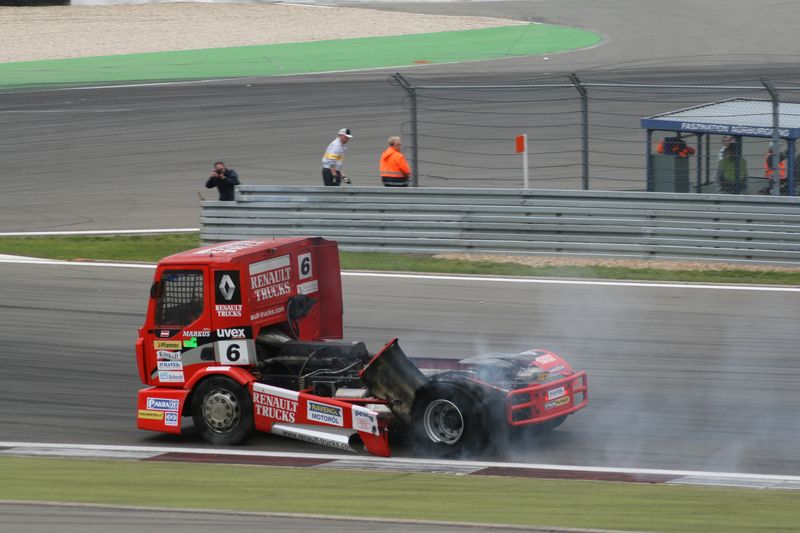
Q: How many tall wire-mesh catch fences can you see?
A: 1